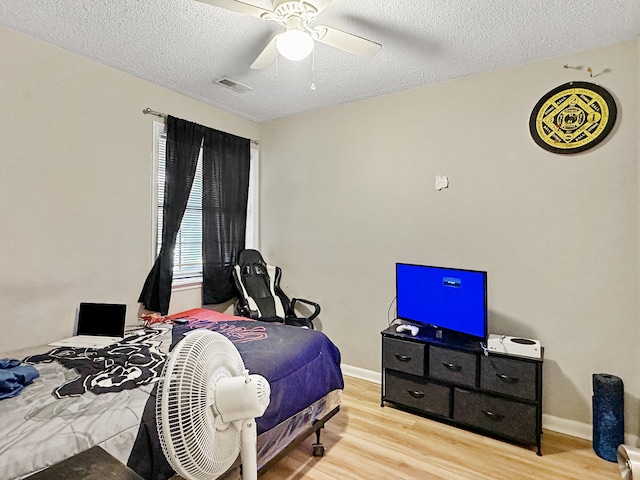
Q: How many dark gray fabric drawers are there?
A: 5